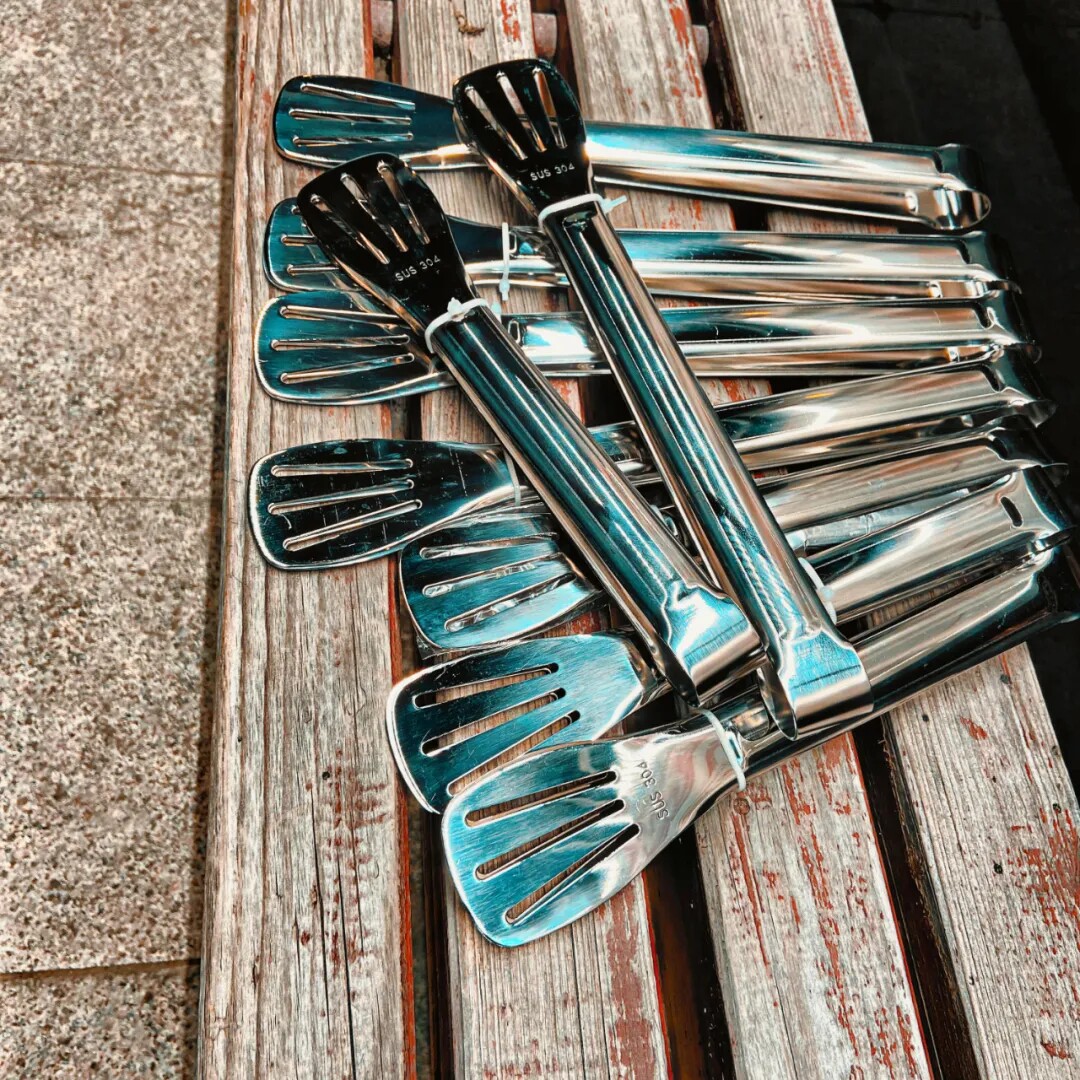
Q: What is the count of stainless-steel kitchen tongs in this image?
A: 9